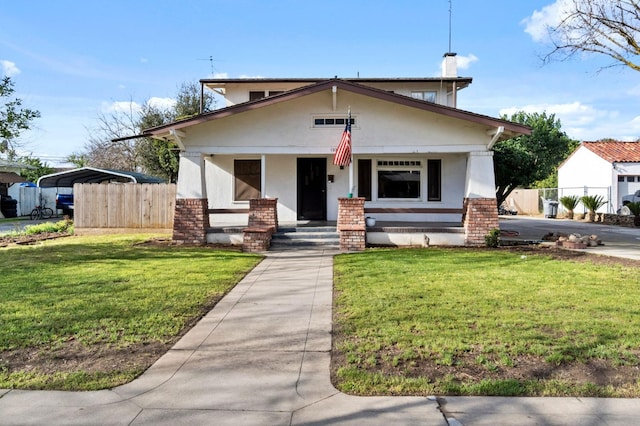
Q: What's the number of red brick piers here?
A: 4